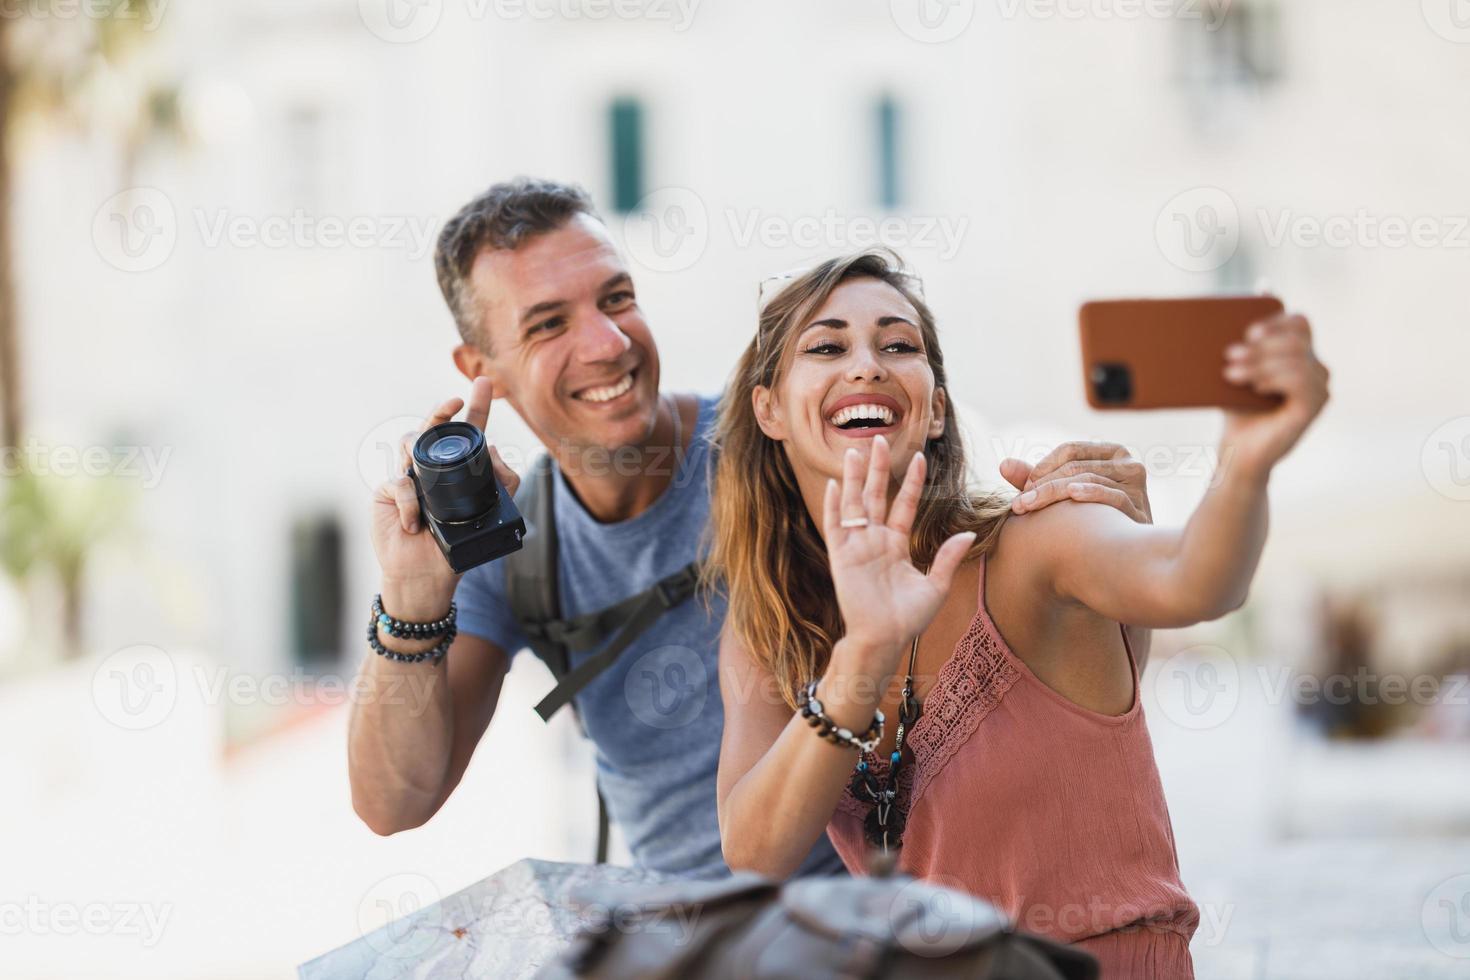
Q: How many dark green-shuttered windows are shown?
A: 2